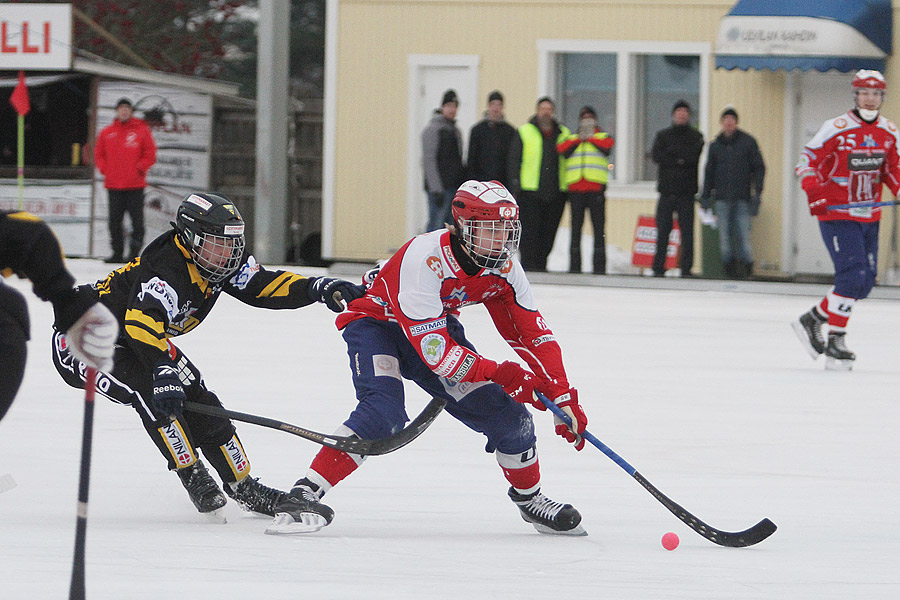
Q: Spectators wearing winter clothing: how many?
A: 7